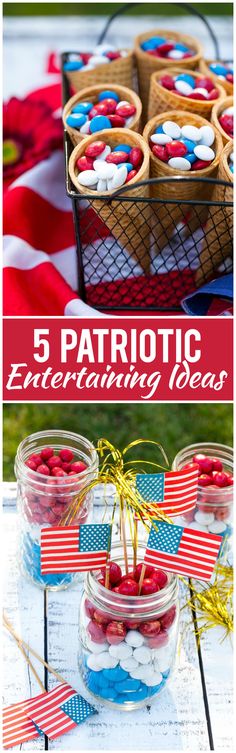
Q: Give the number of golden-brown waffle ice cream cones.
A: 9